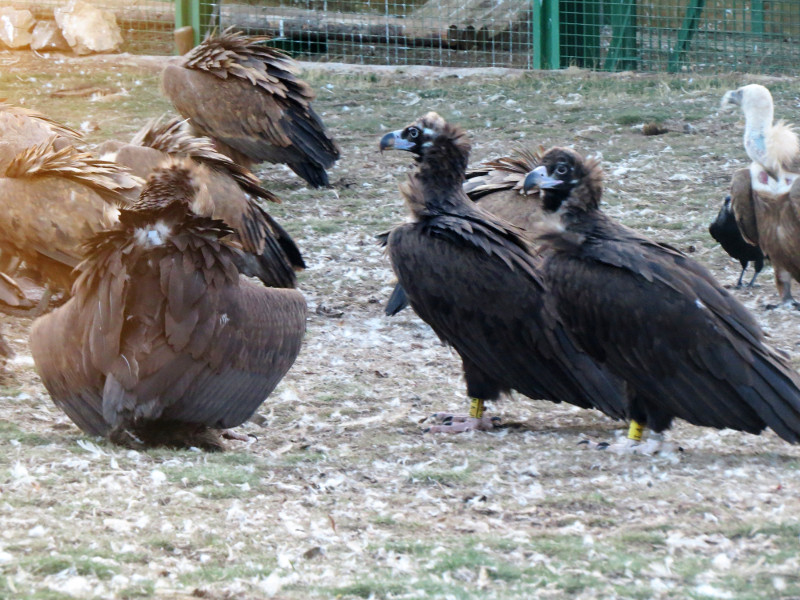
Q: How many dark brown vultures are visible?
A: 2